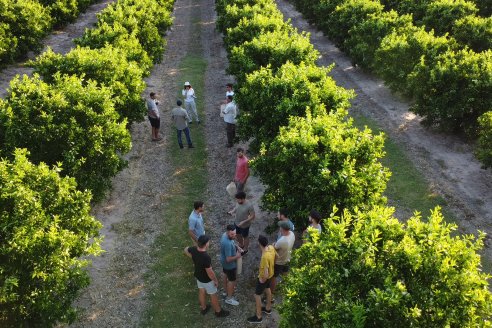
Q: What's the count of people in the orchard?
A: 14